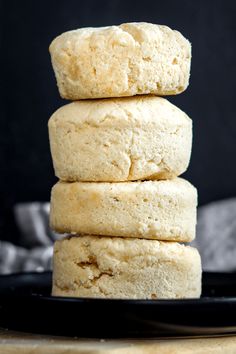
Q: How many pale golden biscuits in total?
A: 4